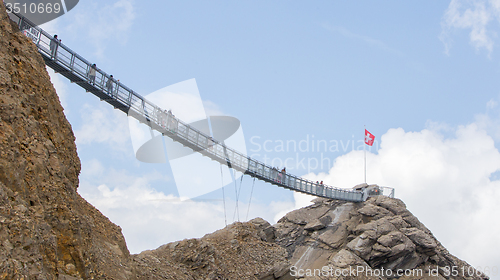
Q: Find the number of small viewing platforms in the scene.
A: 1